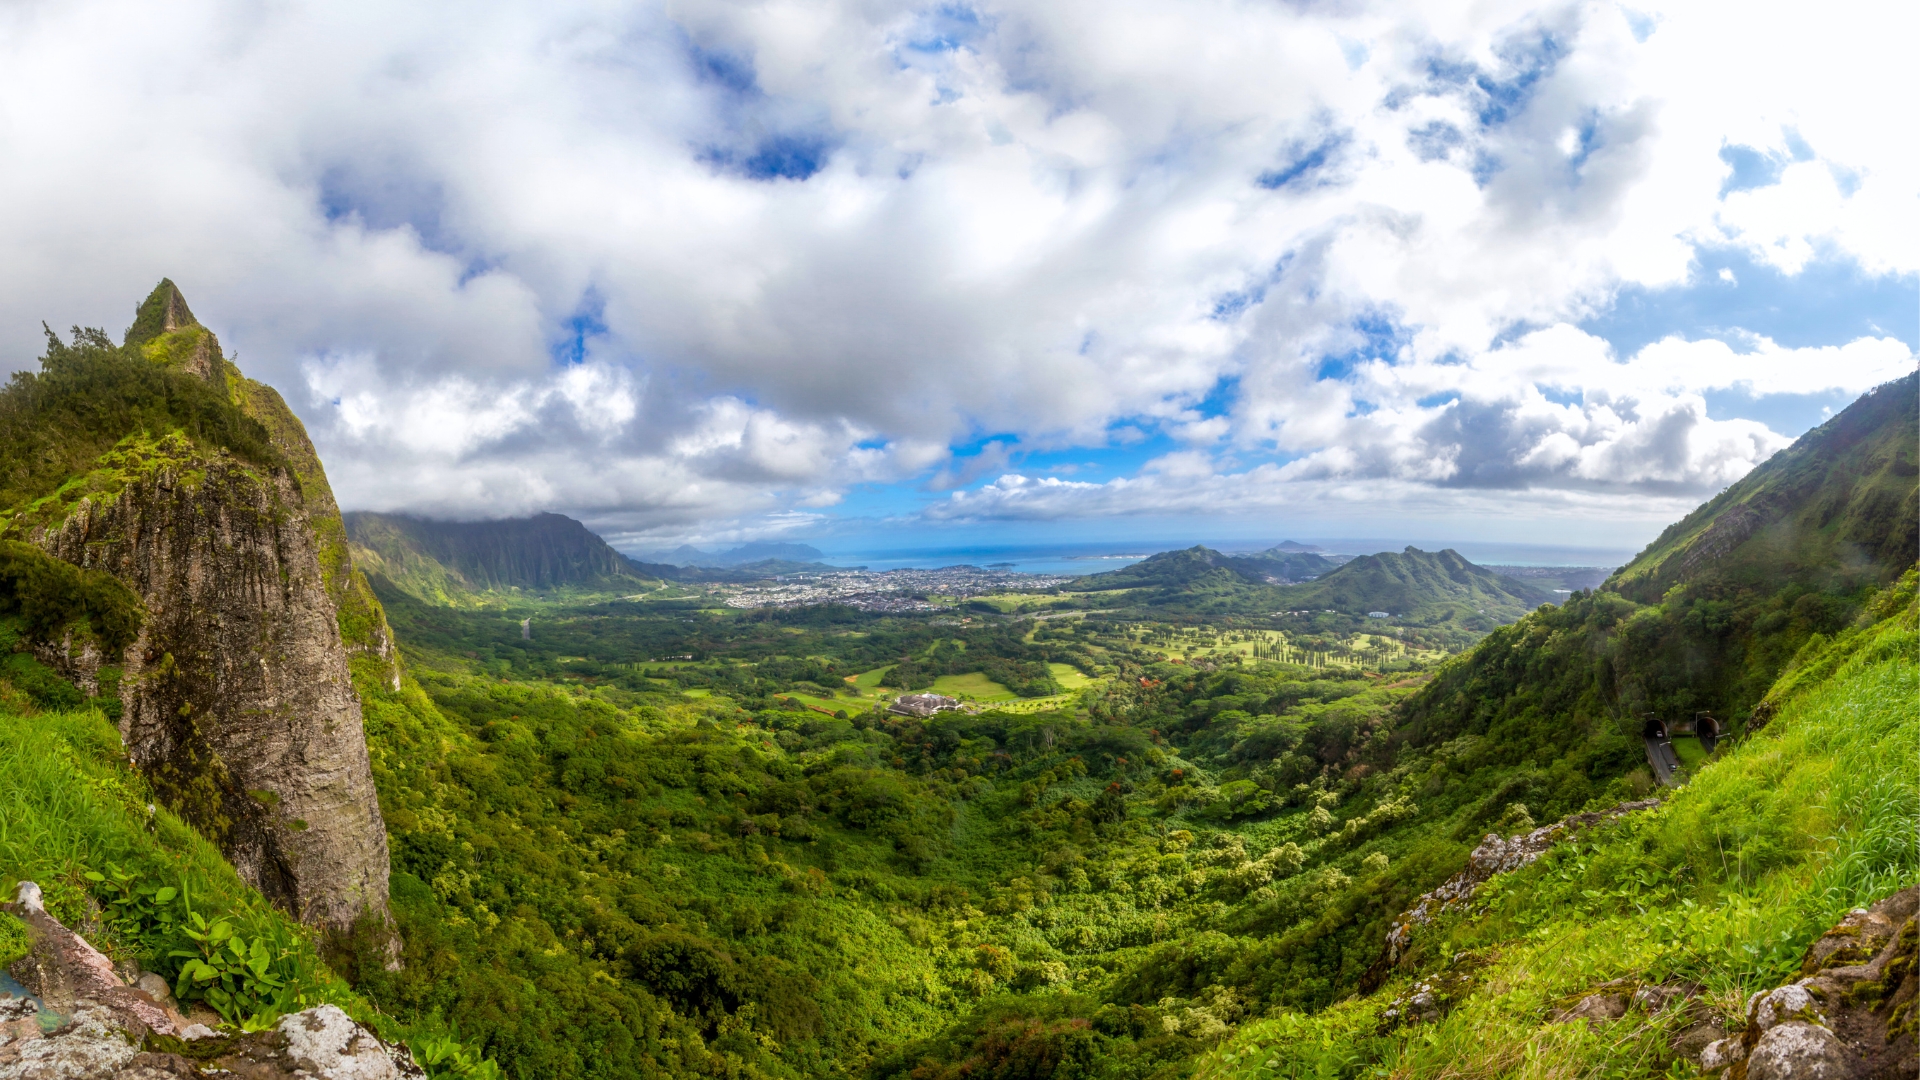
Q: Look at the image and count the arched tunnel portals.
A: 2